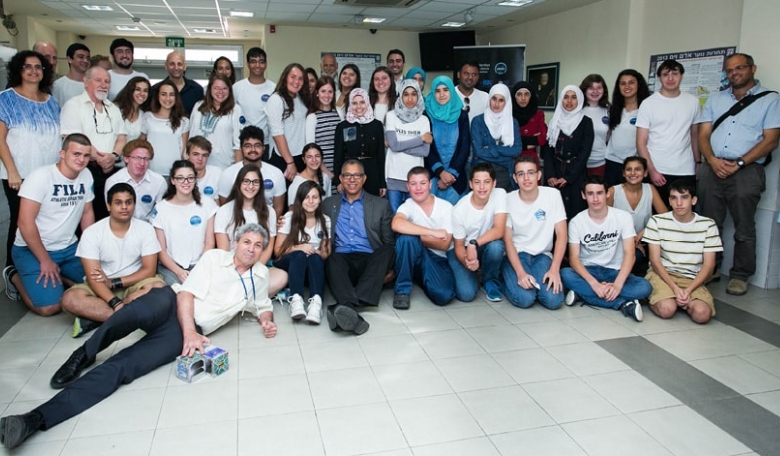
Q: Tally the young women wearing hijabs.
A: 7